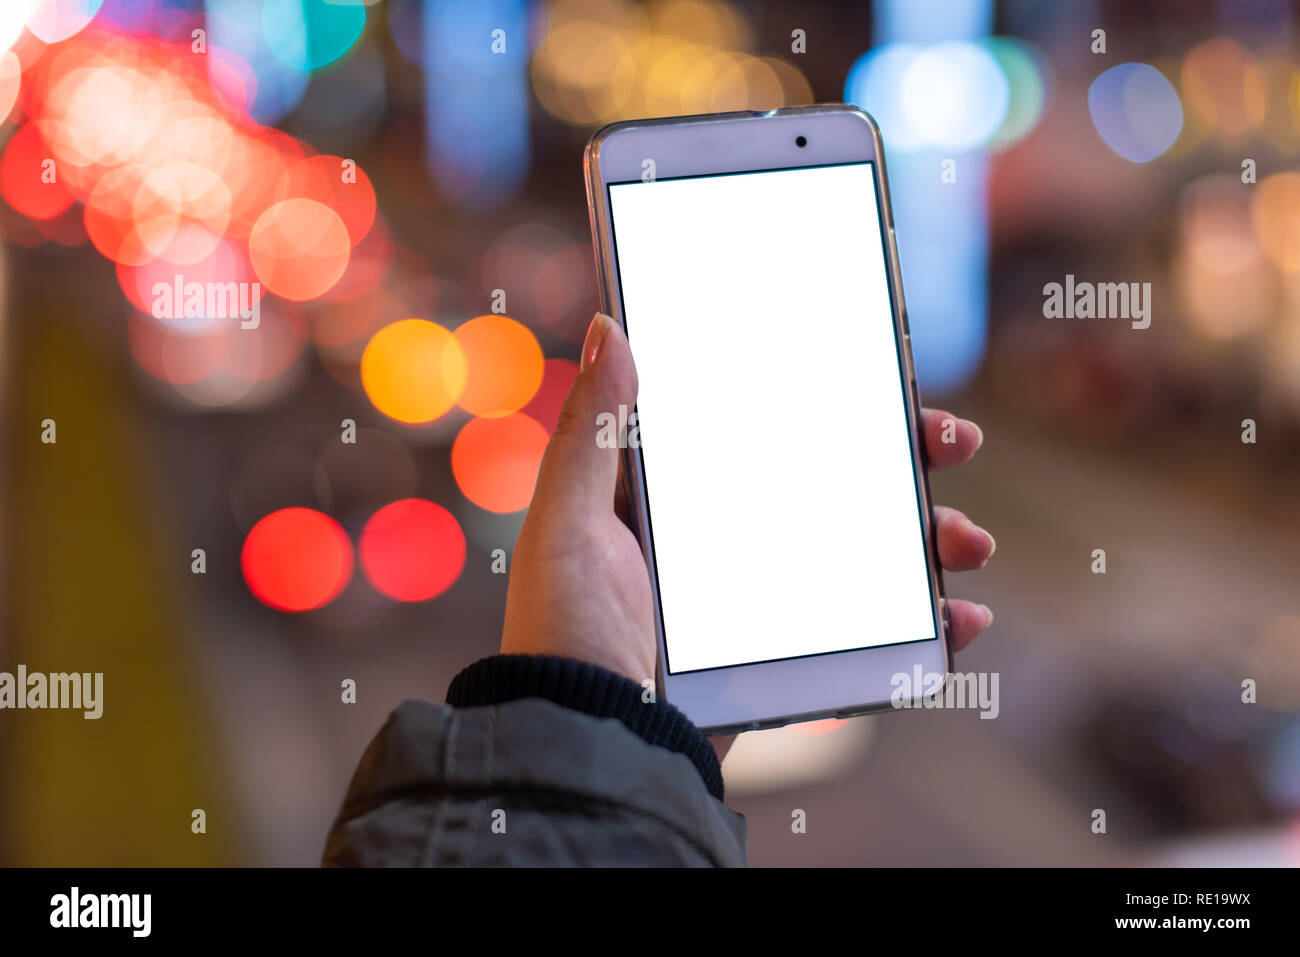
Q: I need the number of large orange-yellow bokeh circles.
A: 2